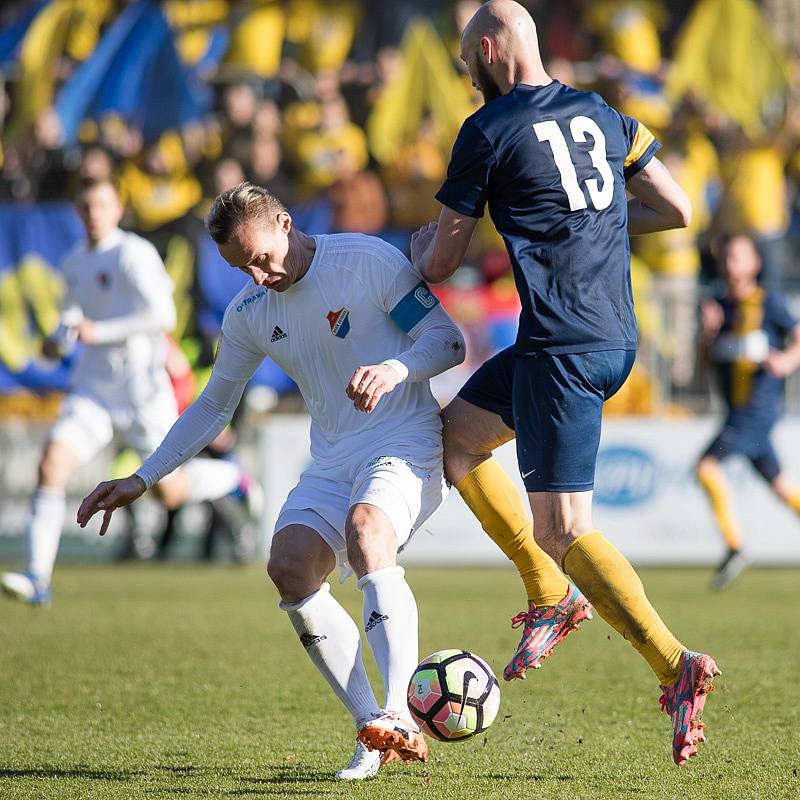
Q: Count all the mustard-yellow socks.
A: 4